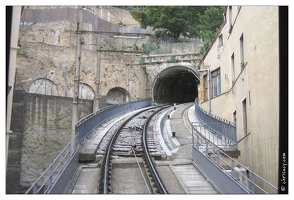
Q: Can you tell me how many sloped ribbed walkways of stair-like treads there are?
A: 1